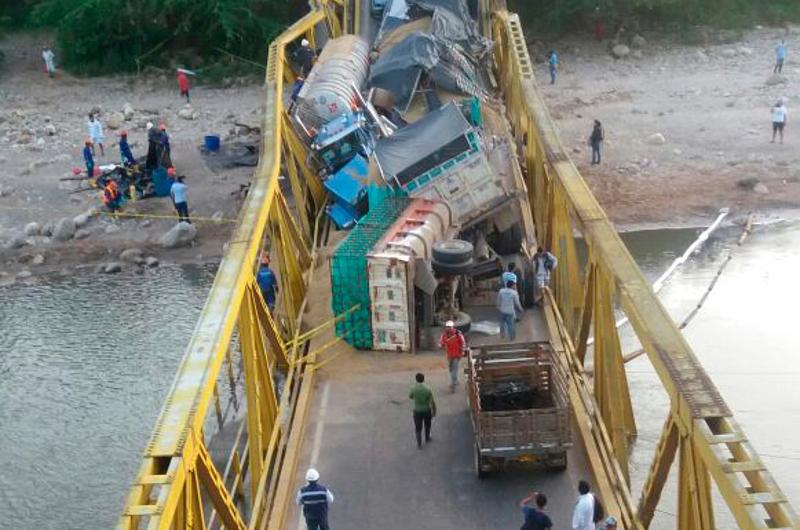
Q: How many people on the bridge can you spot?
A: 12